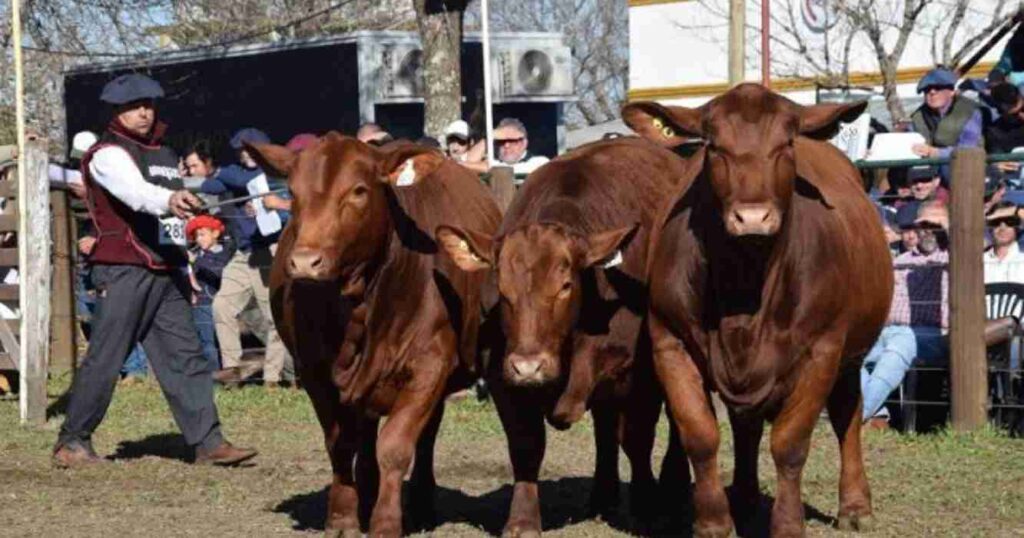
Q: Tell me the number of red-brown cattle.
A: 3